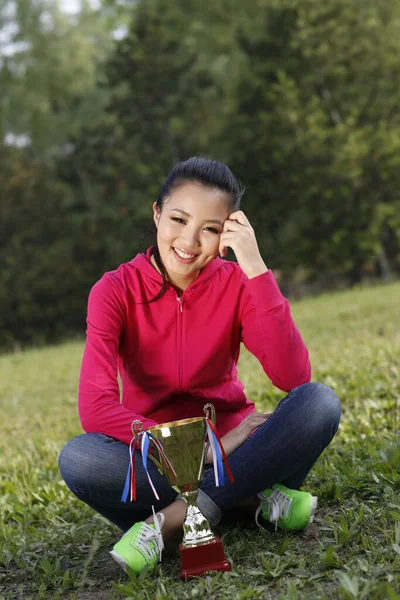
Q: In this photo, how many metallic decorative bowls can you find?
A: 1